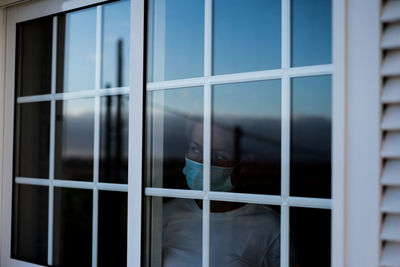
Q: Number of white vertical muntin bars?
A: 4